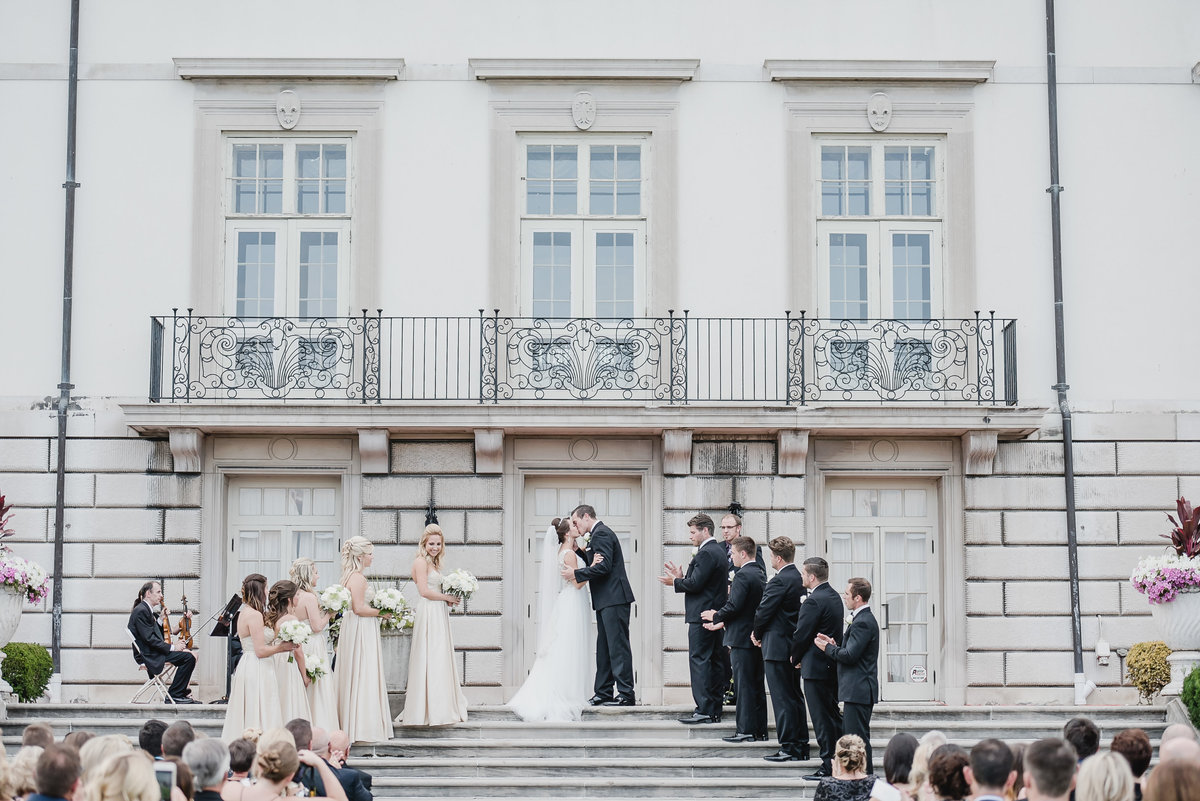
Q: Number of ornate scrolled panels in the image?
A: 3